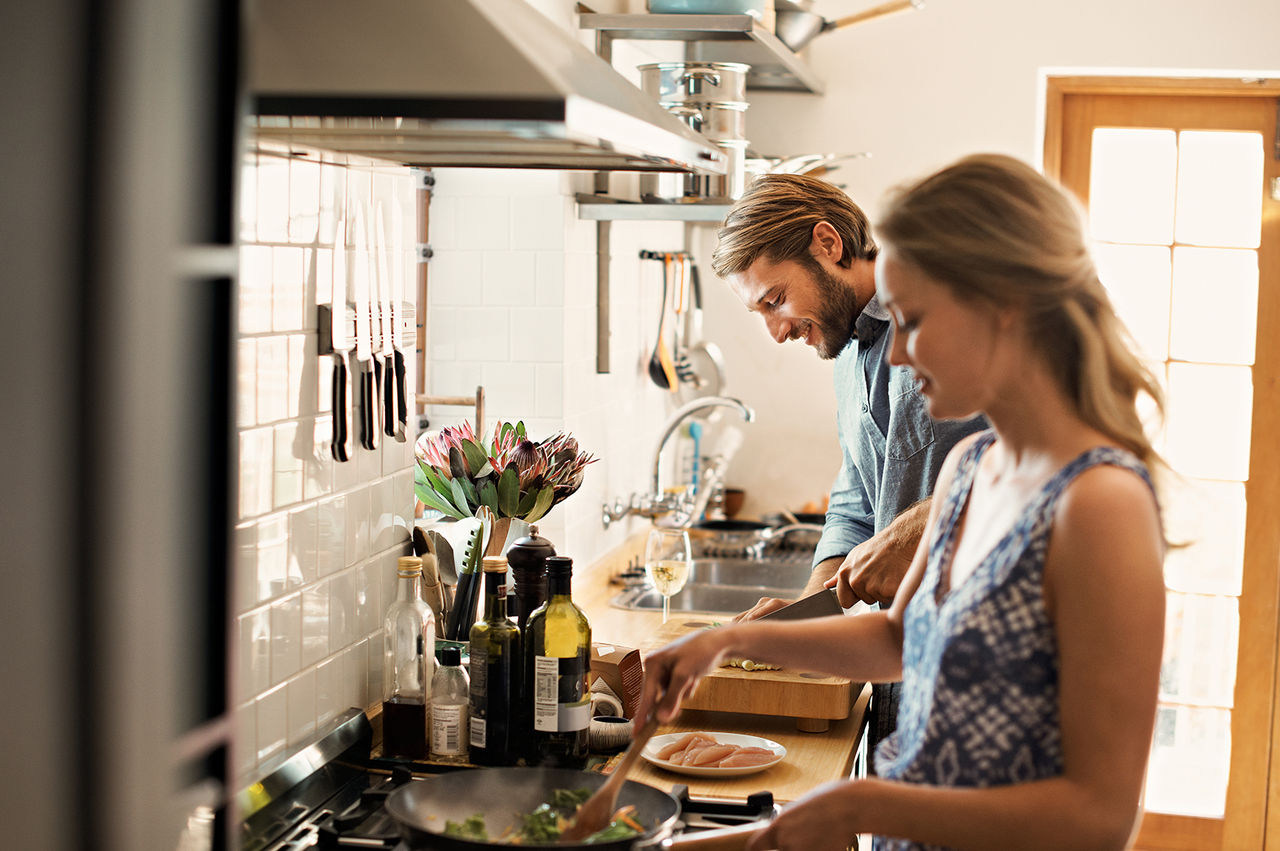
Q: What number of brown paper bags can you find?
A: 1